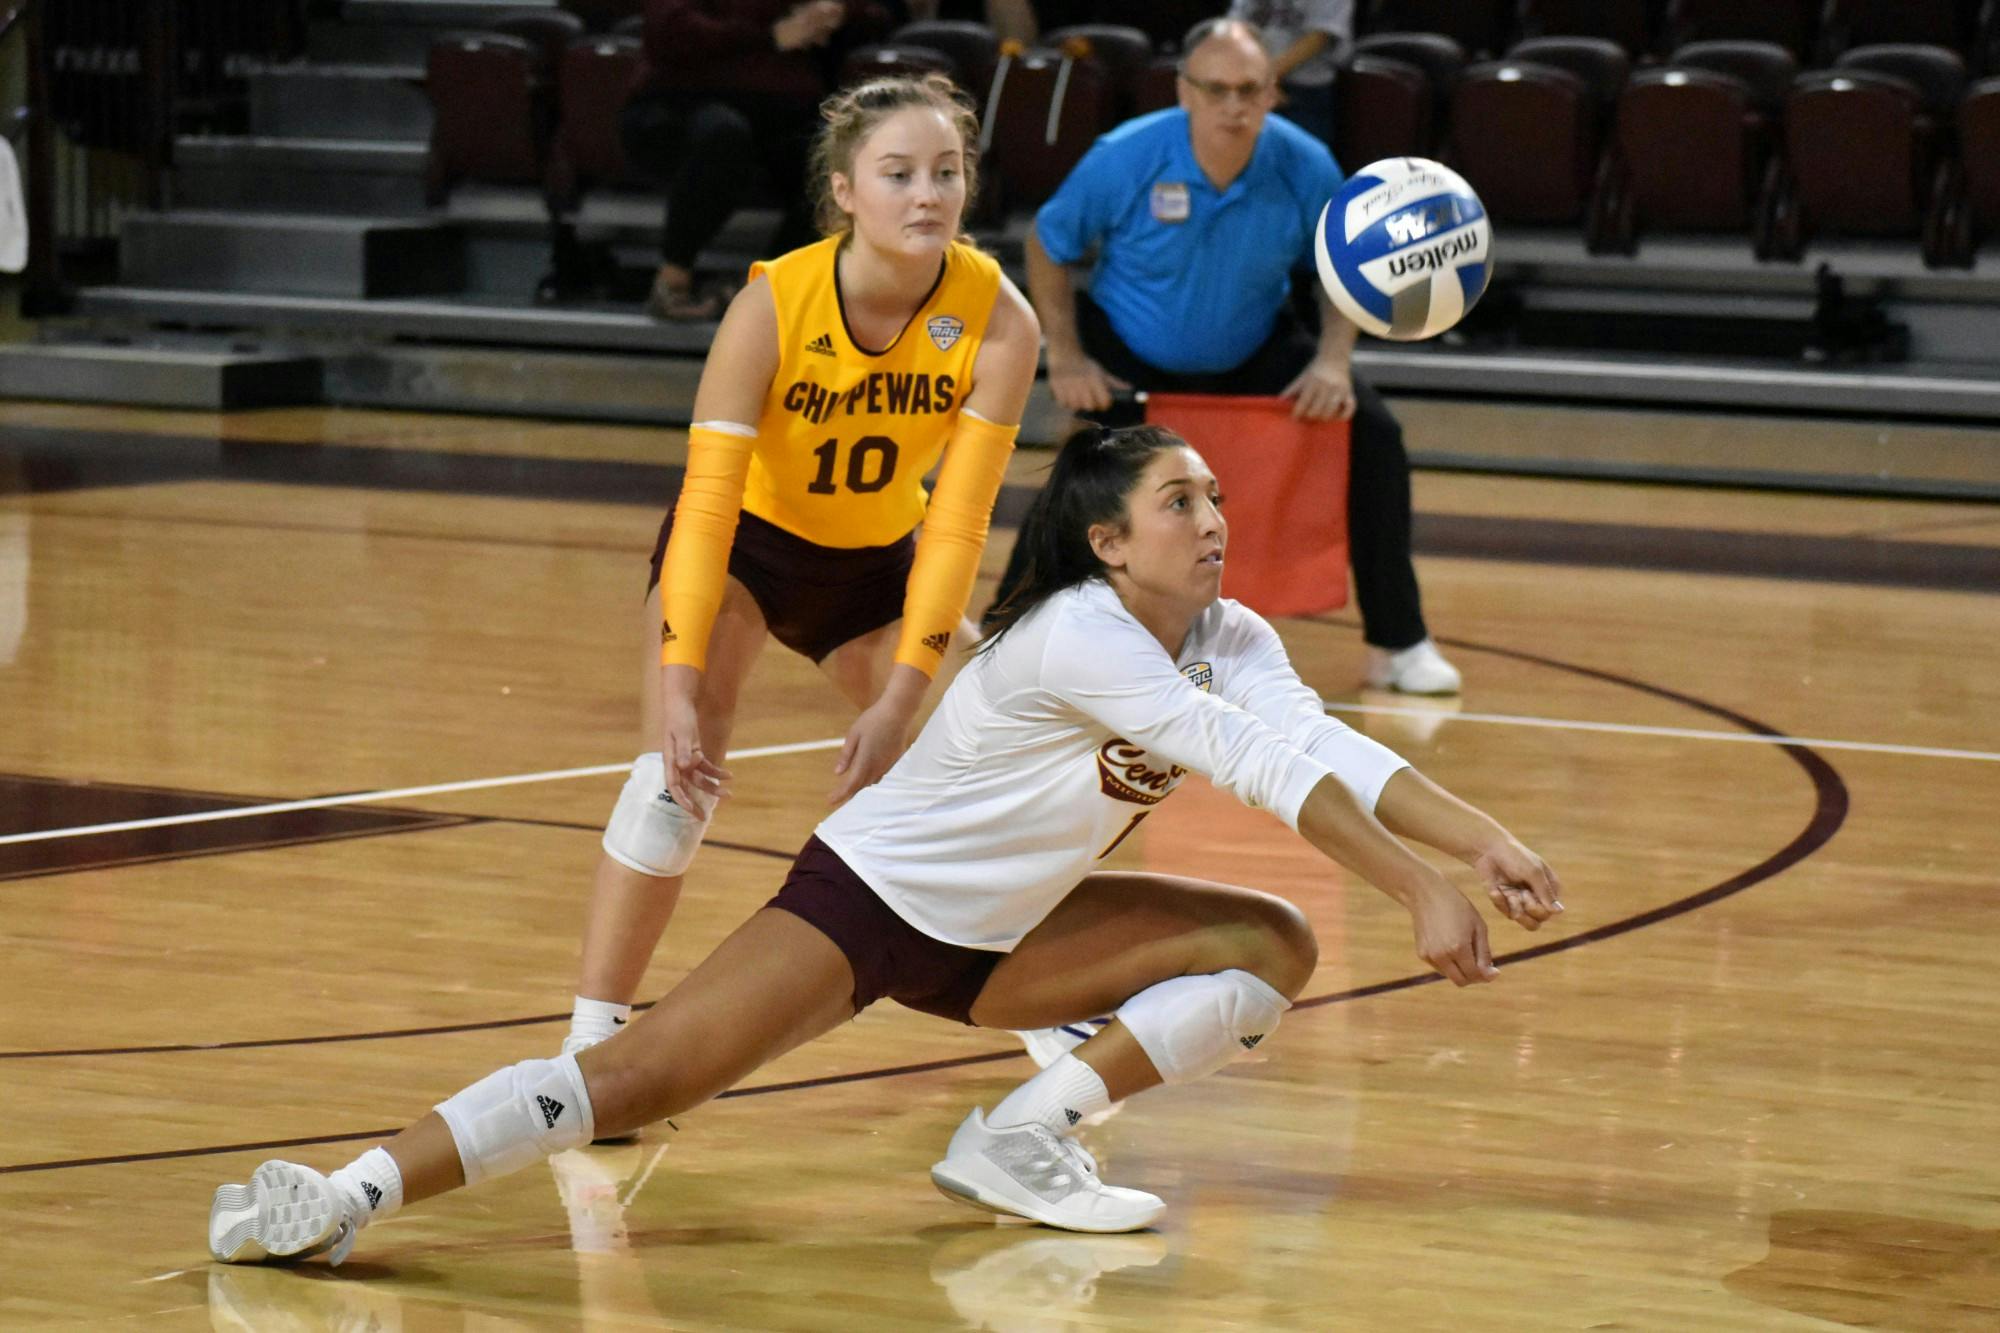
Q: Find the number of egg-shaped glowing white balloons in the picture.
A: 0